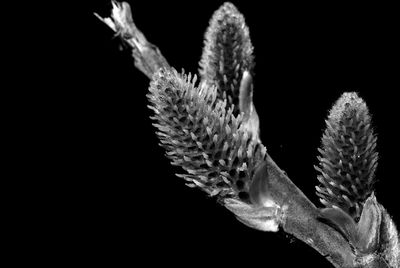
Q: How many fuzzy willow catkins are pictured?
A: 3